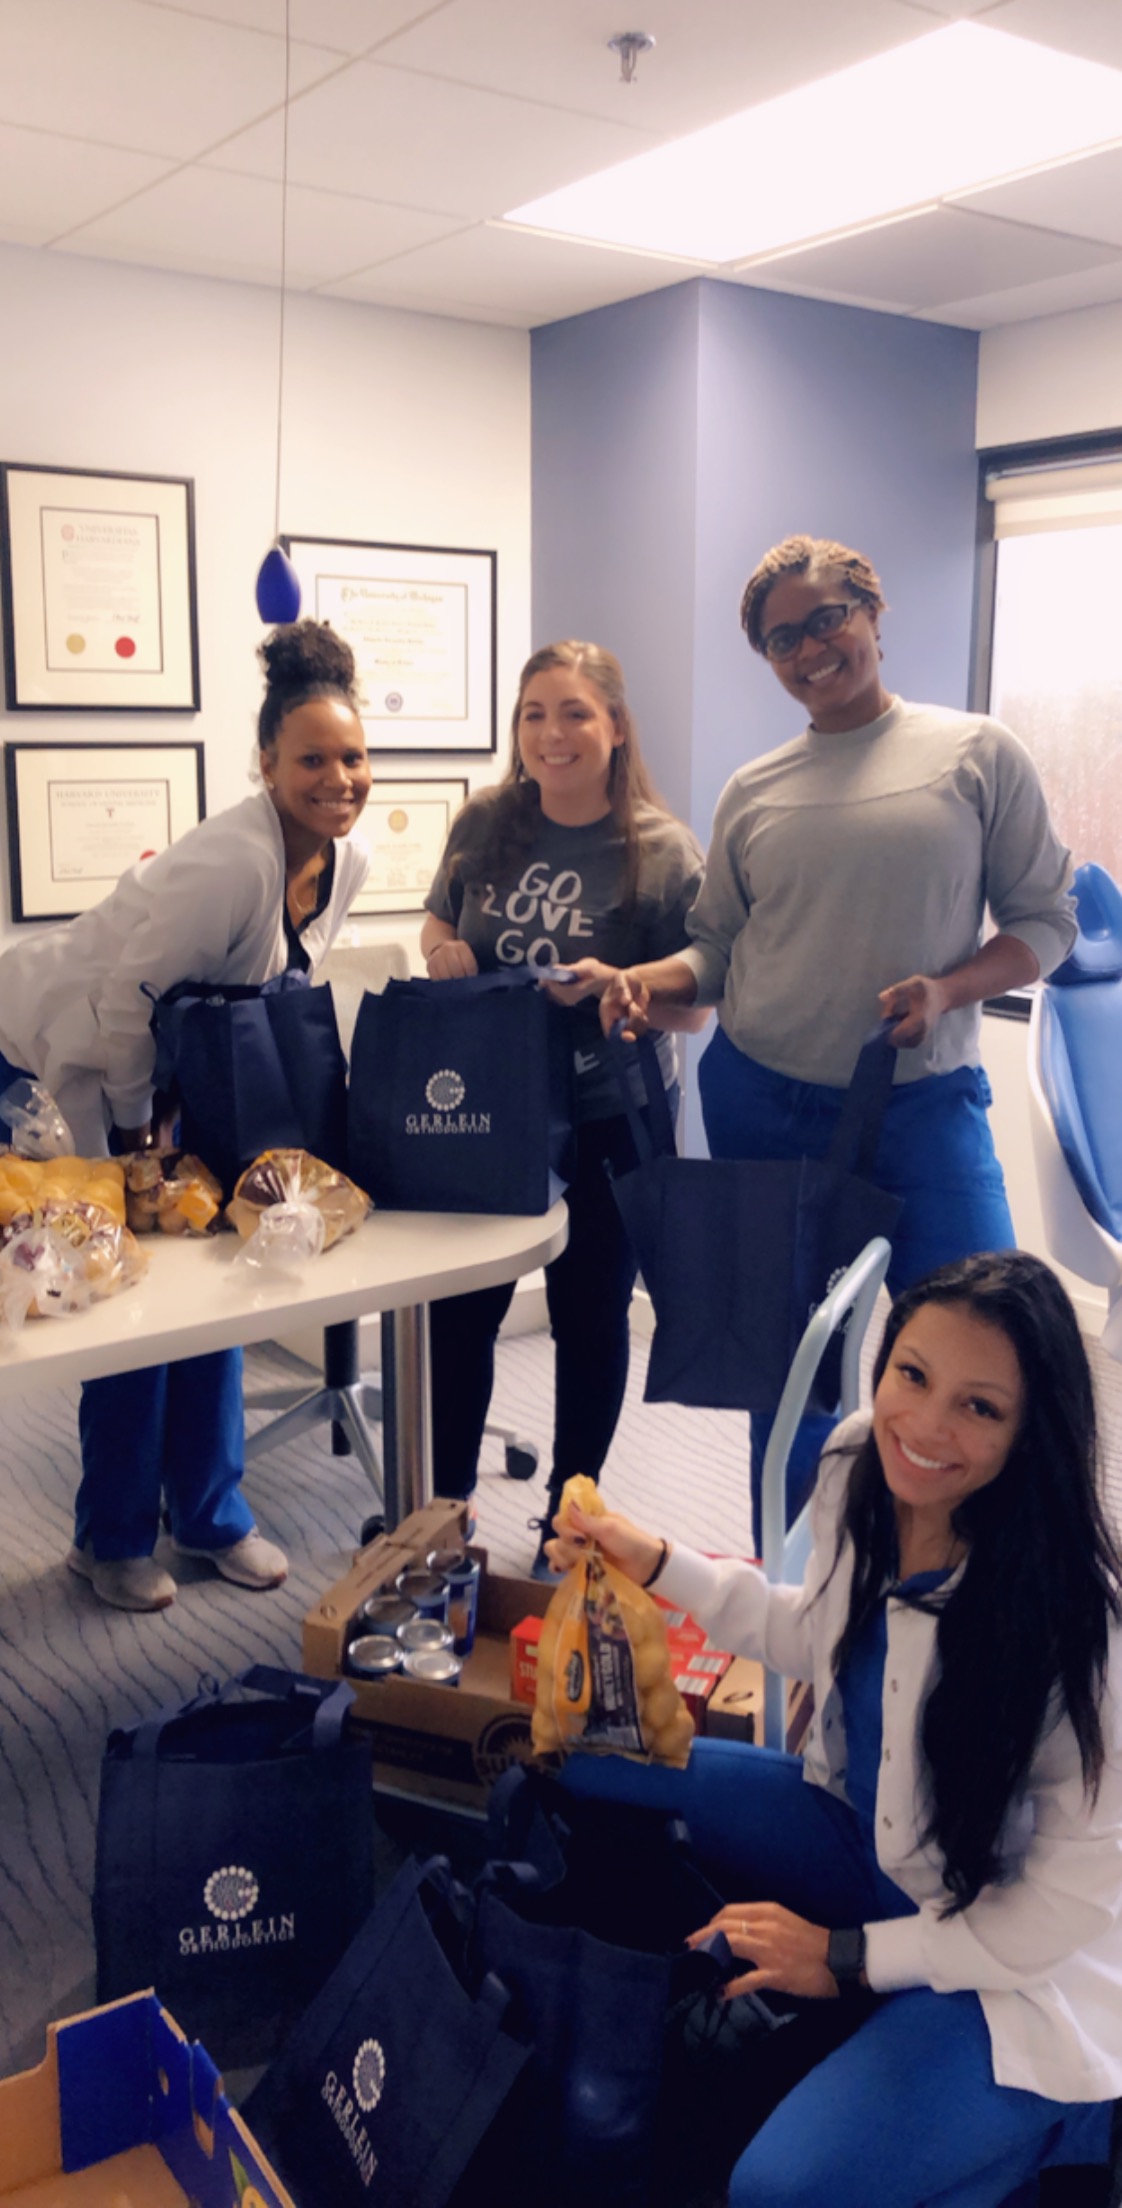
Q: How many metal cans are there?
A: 6